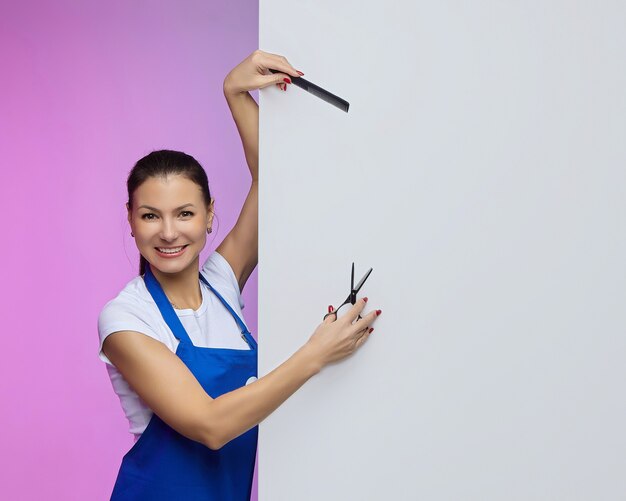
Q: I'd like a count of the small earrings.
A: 2